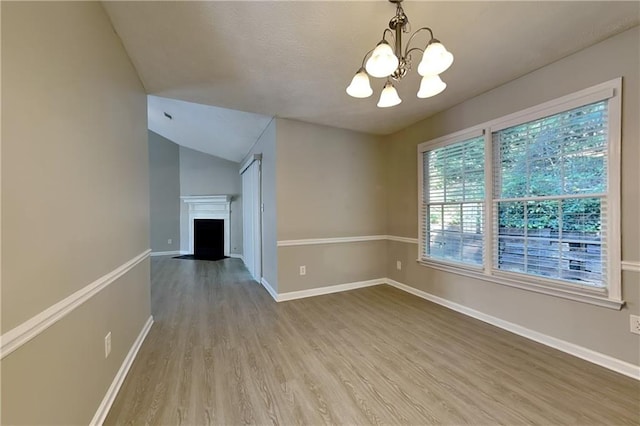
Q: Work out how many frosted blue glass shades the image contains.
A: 0